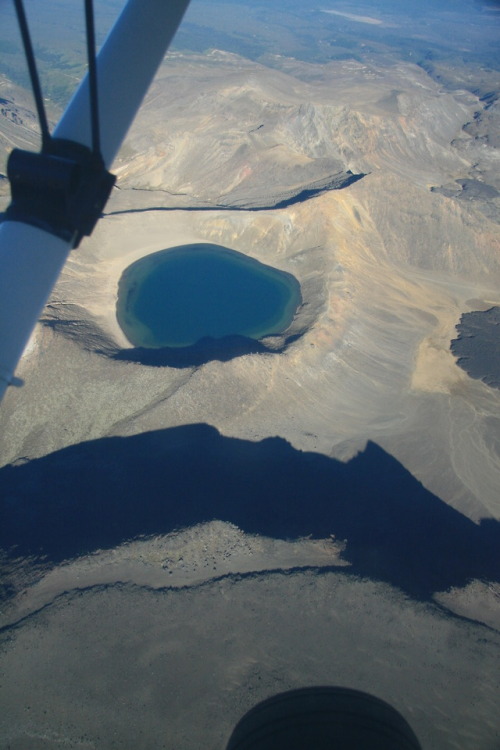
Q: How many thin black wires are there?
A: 2